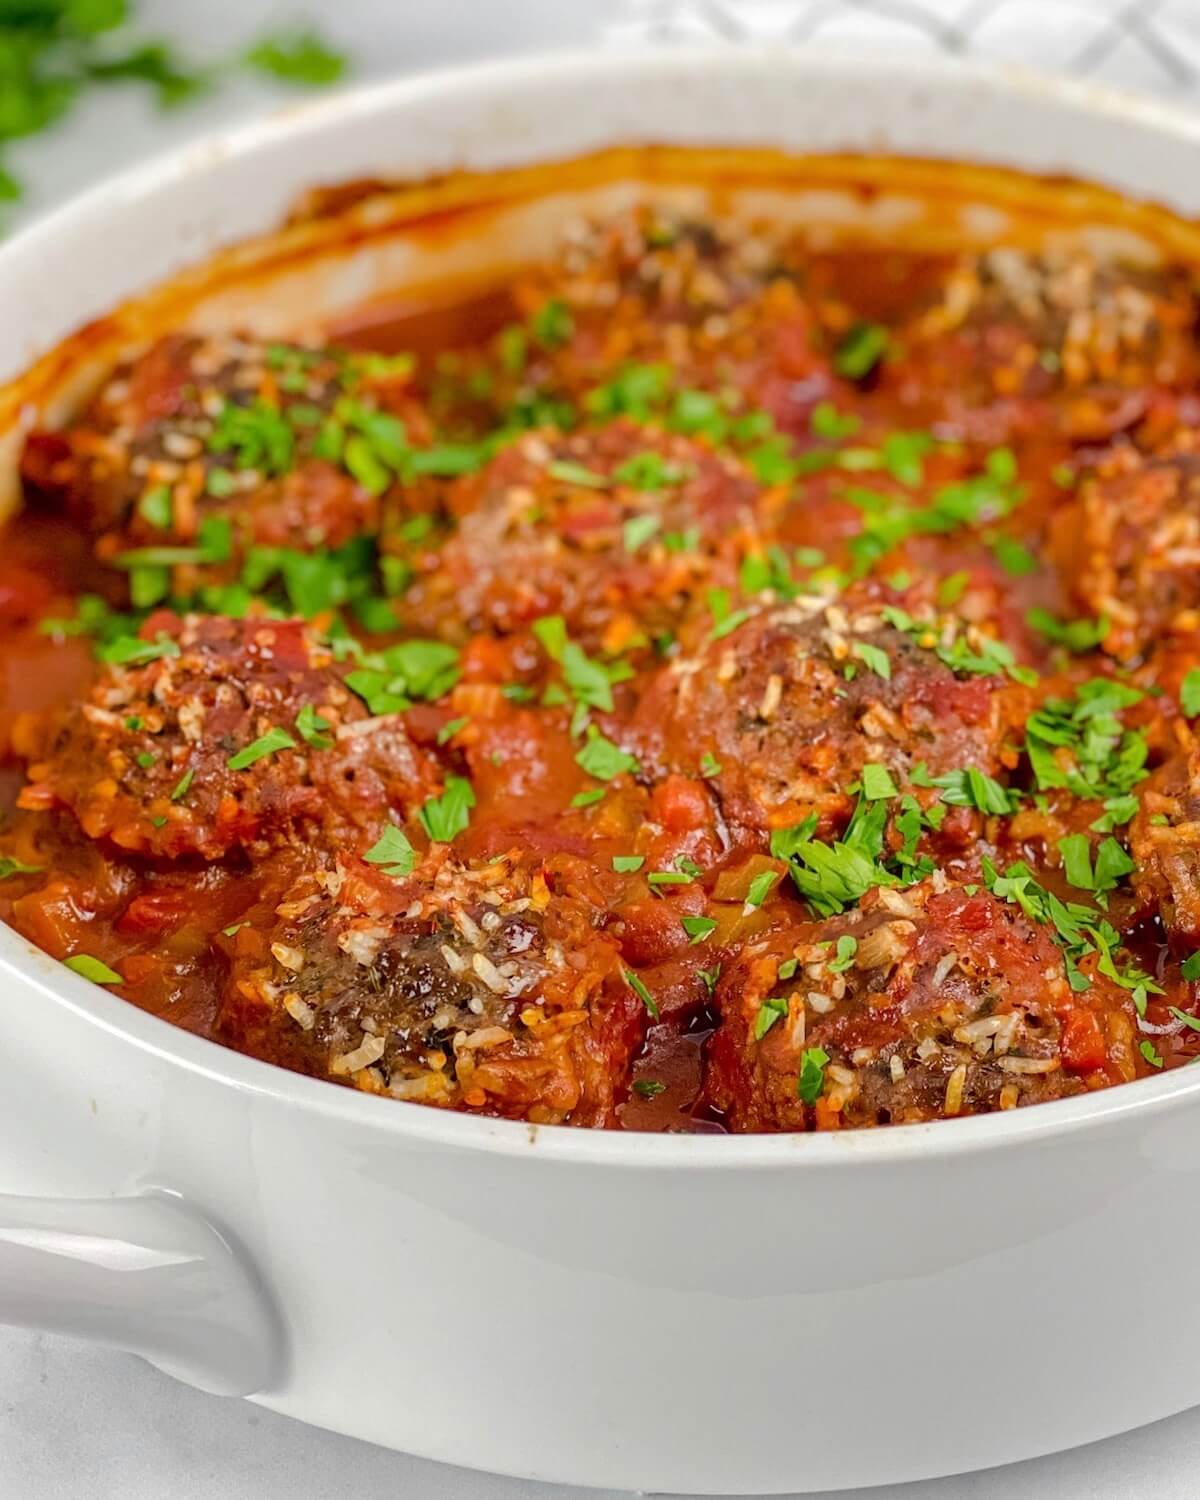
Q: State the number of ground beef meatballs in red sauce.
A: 10